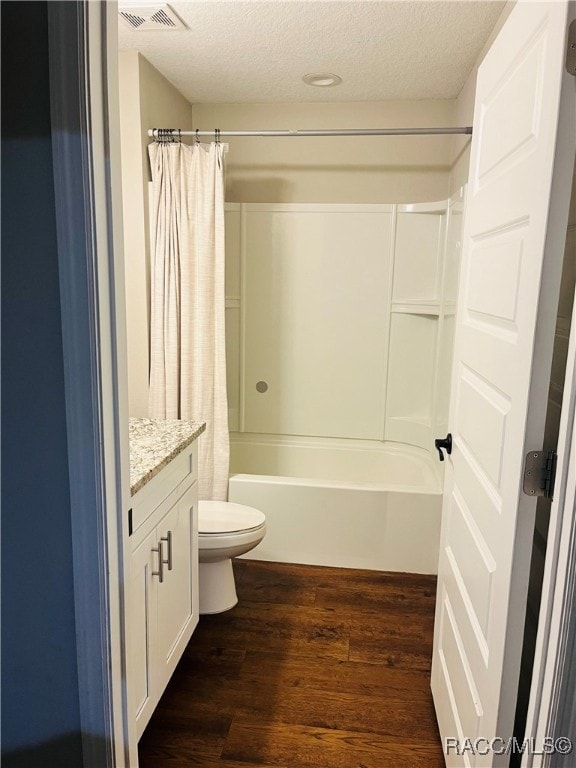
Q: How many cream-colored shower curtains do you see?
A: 1